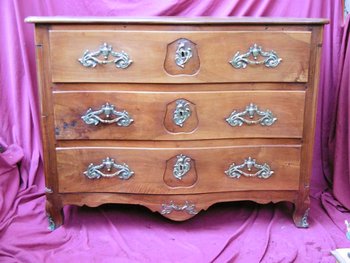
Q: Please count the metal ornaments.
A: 12